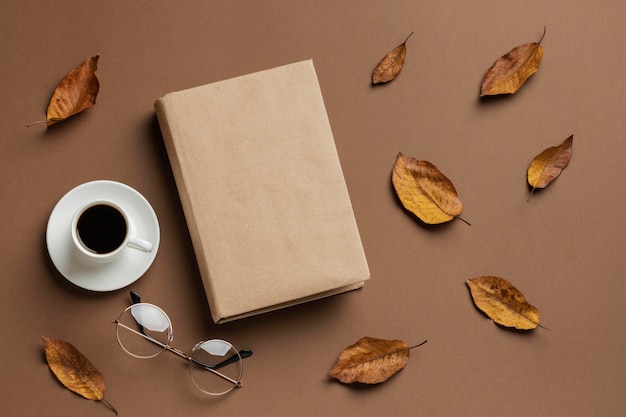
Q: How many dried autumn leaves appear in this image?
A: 8